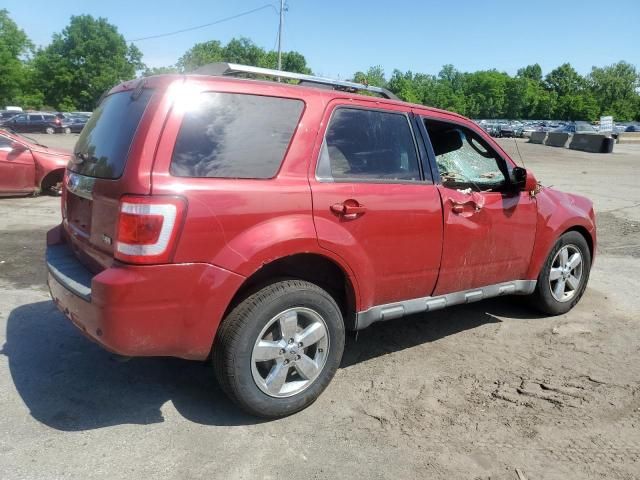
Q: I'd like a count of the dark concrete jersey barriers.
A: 3